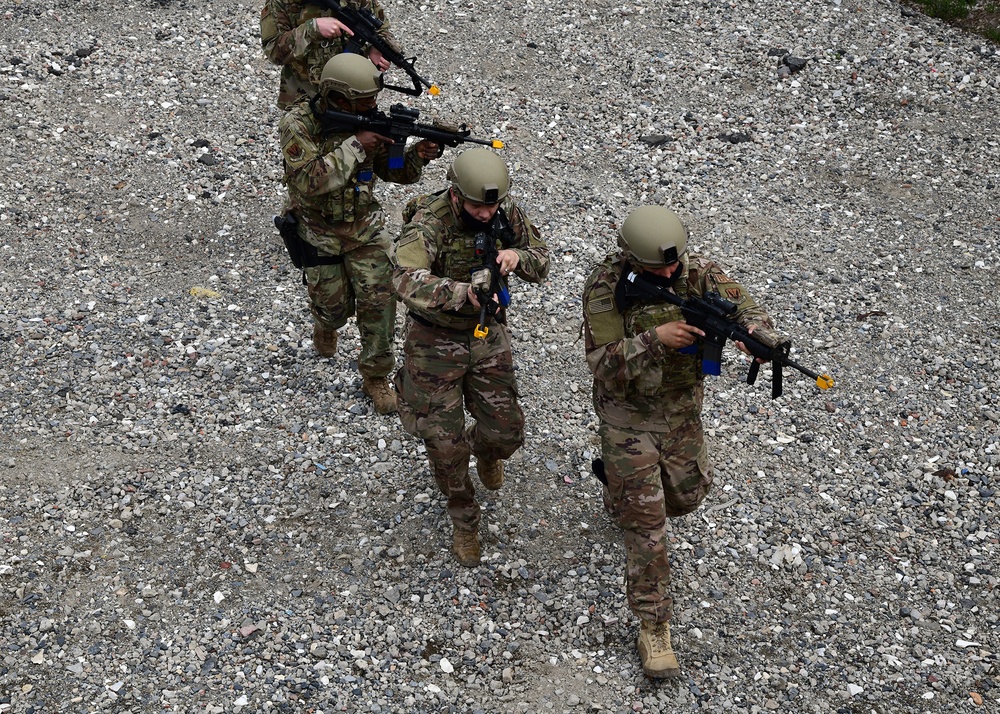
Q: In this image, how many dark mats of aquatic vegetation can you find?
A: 0